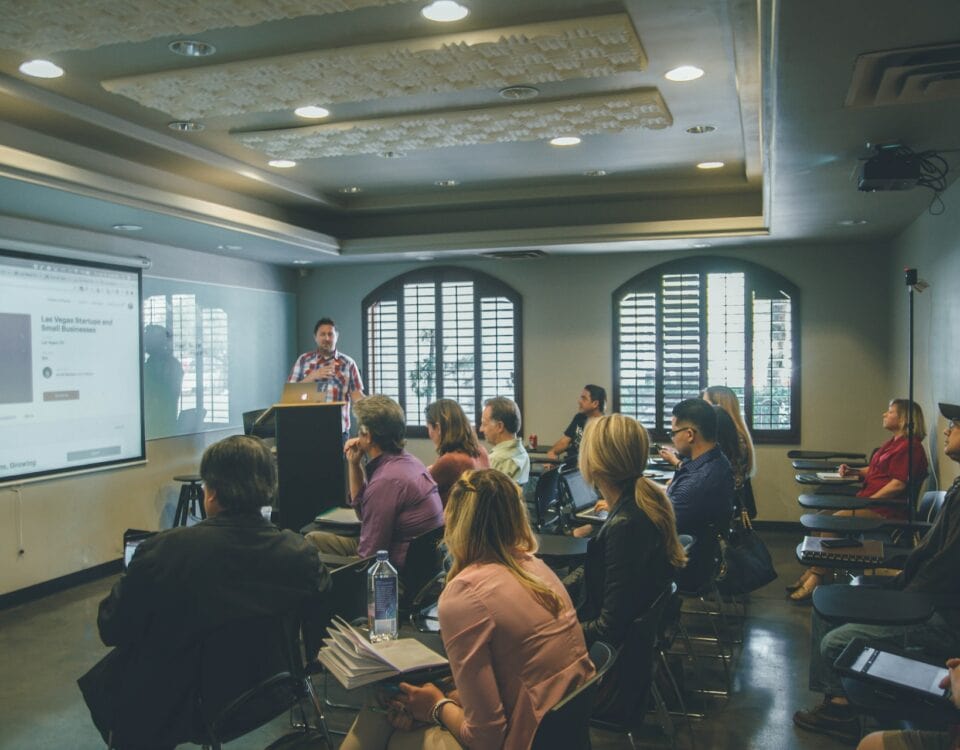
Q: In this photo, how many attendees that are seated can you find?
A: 13